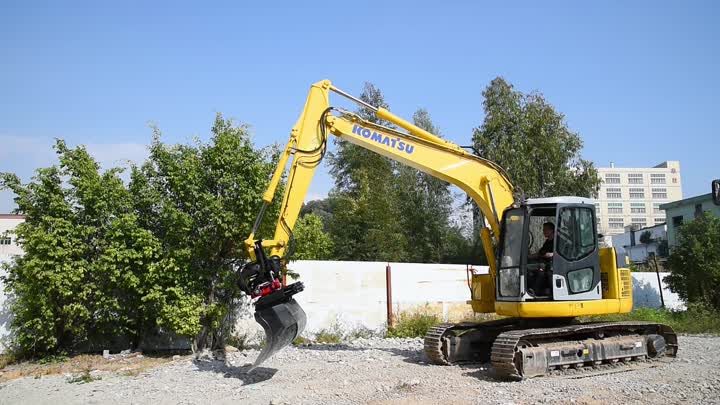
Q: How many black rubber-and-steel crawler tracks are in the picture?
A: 2